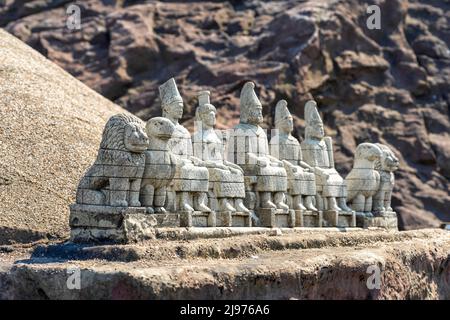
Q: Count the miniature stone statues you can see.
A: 9